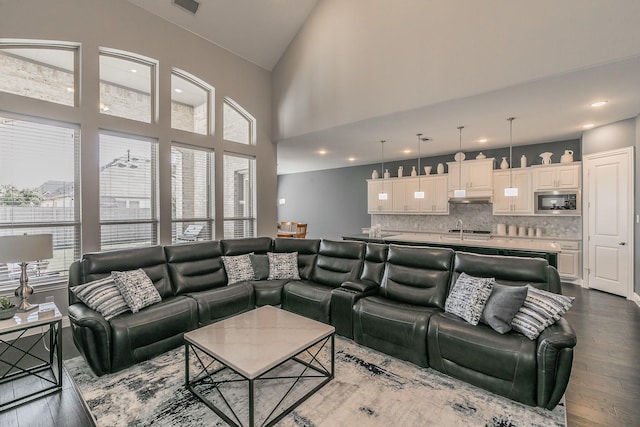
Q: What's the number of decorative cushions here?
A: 8